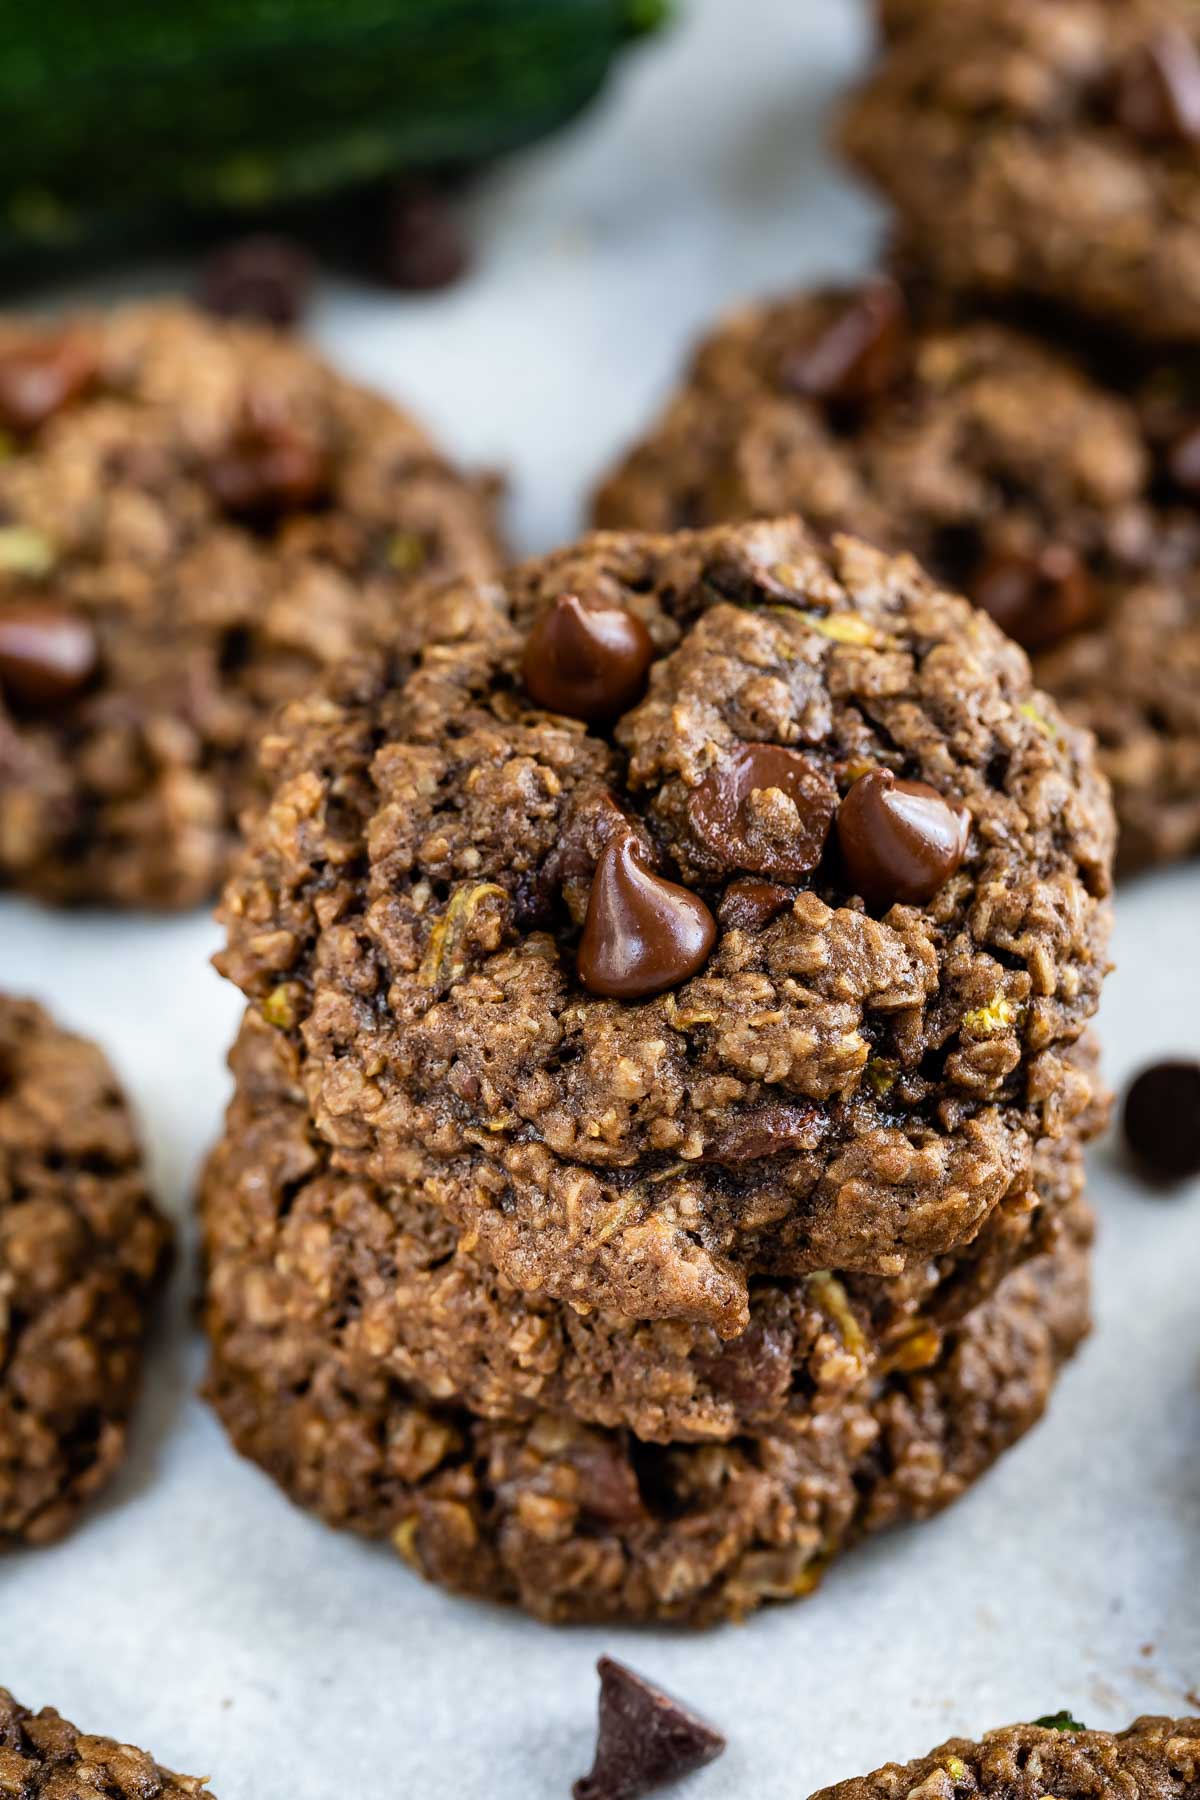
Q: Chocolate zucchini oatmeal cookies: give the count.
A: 9